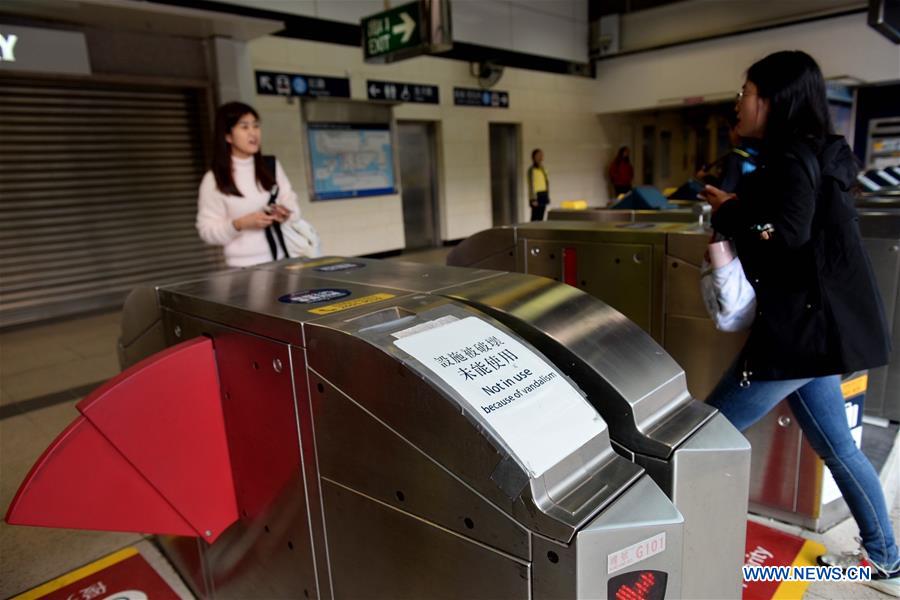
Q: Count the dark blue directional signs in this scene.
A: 3